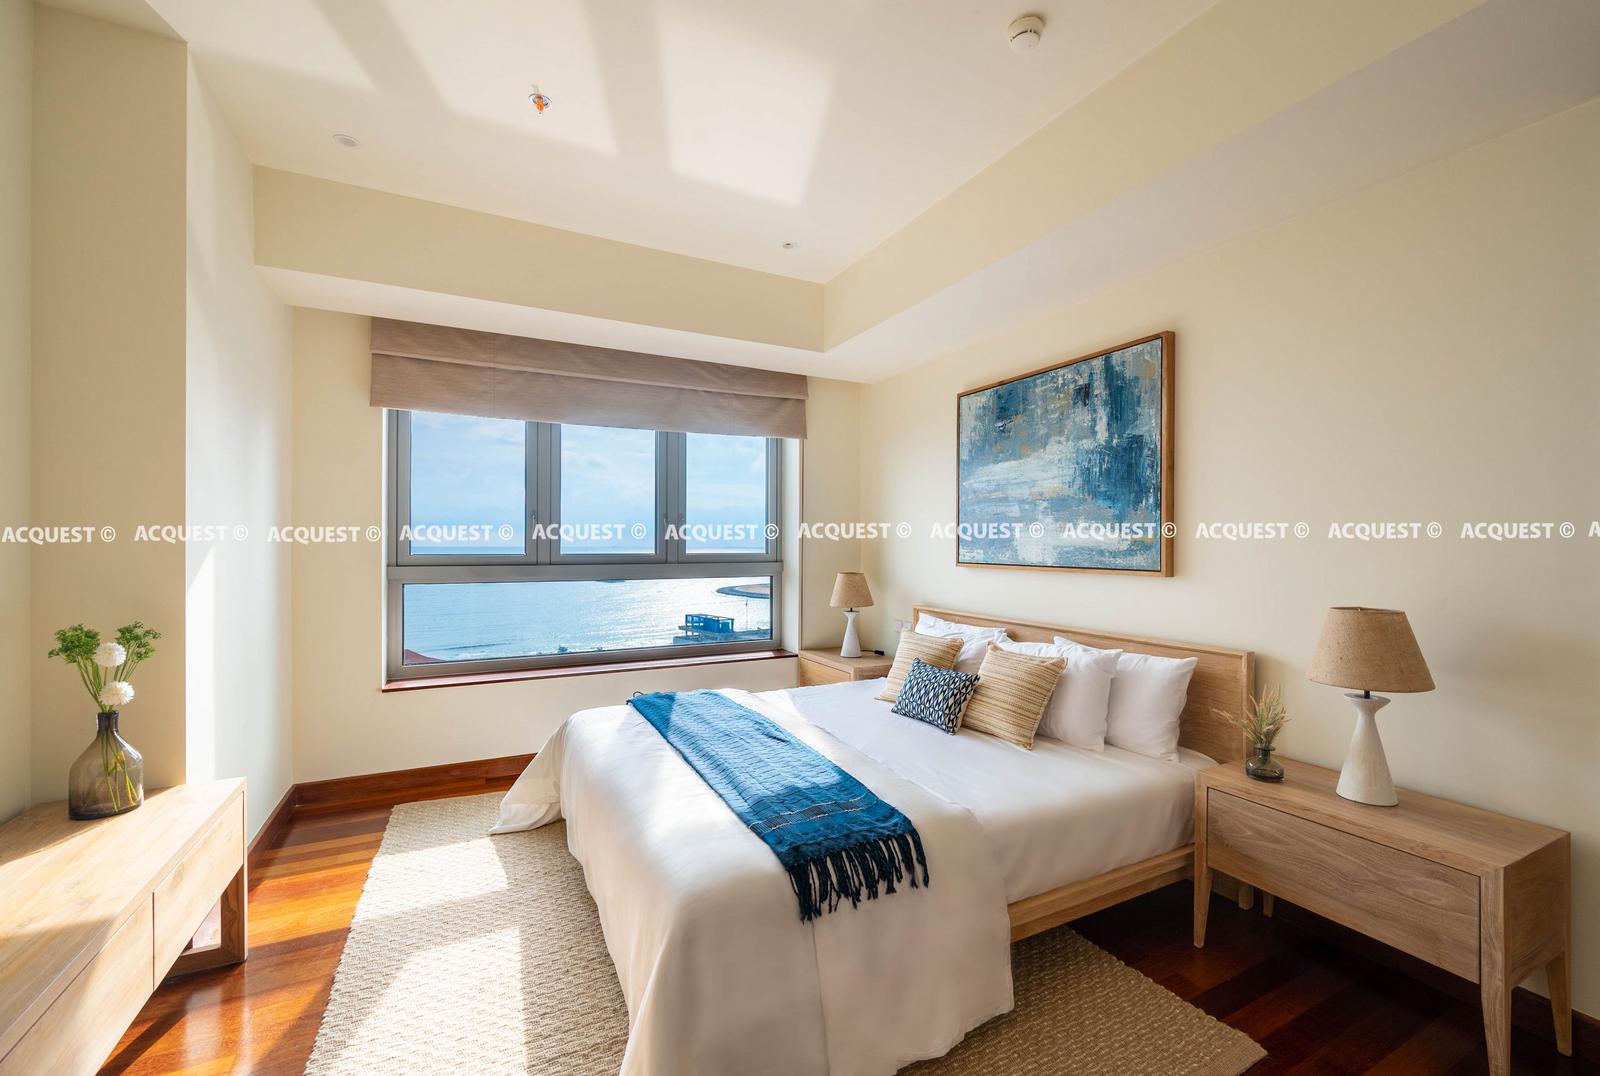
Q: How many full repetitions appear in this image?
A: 12